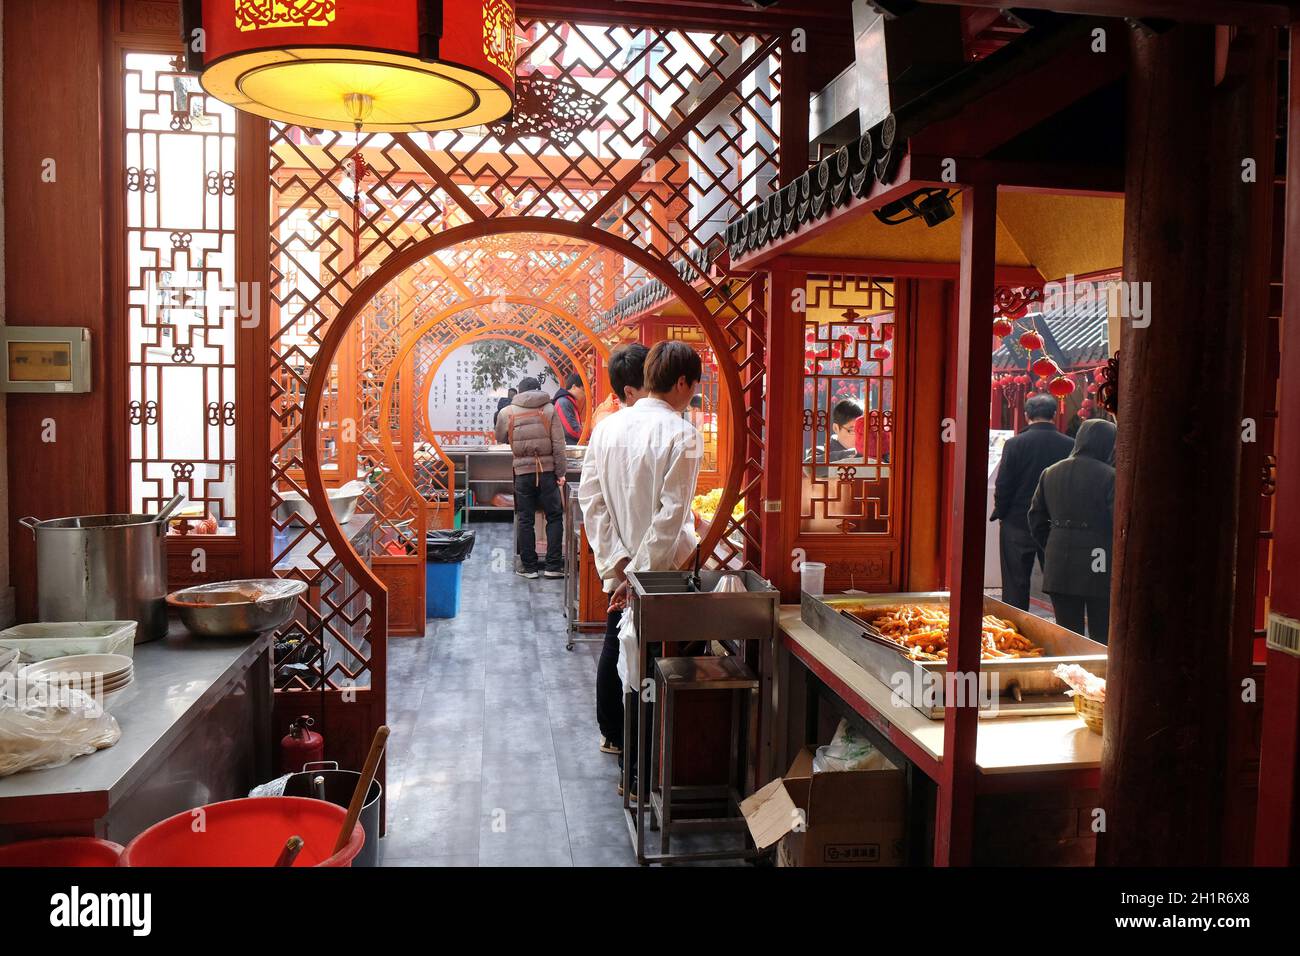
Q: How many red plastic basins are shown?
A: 2